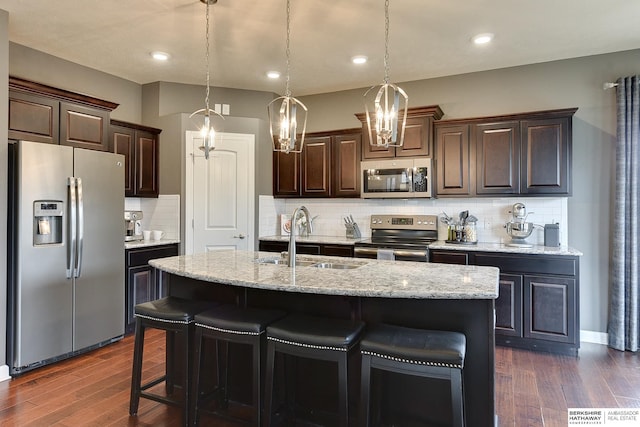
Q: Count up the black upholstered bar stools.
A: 4